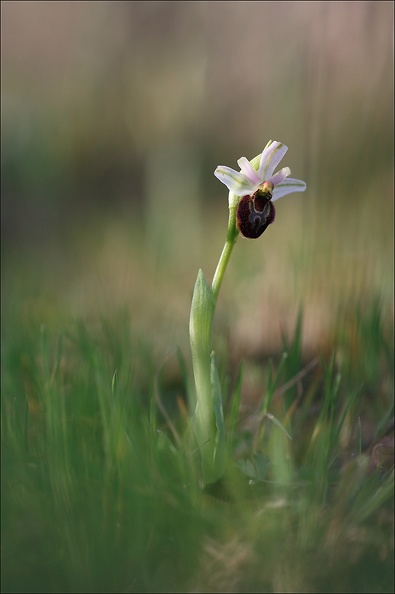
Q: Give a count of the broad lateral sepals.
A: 2